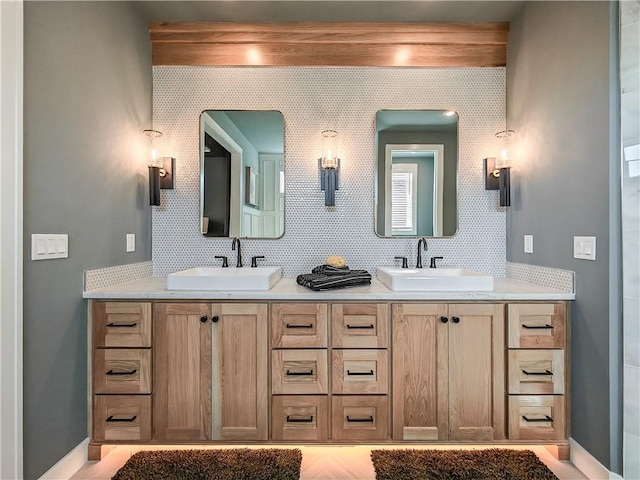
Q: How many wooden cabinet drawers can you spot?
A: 12